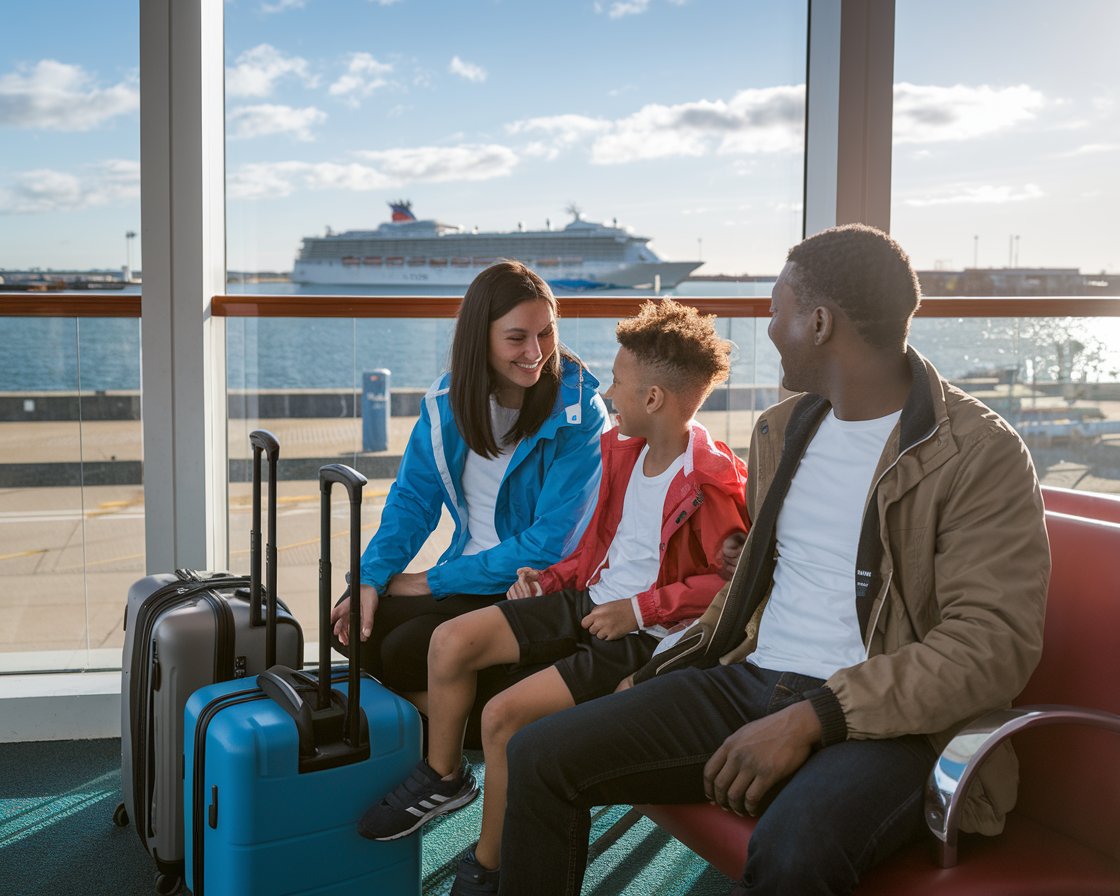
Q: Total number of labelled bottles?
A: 0